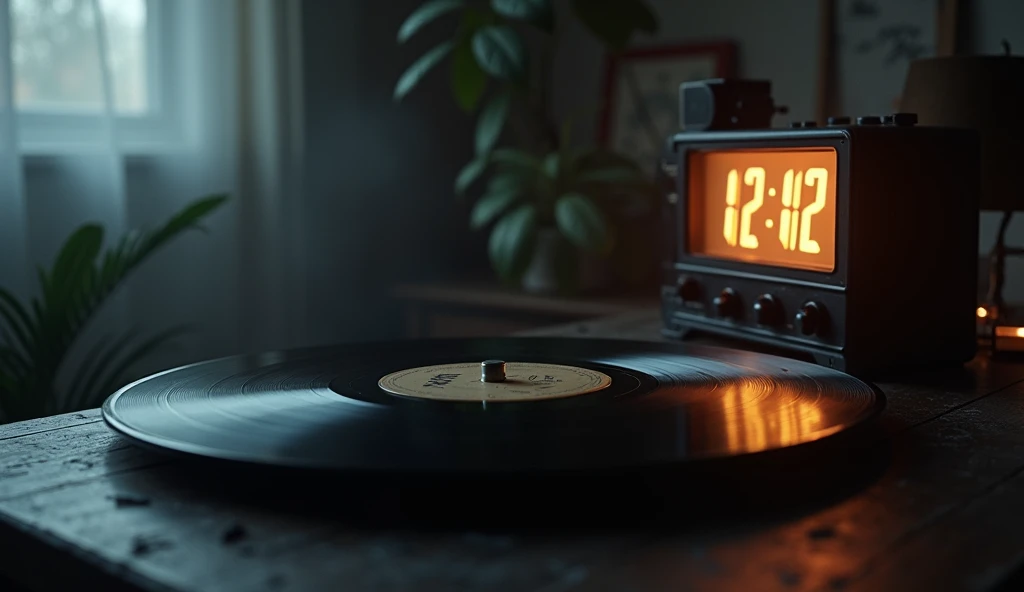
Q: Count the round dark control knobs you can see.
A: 4